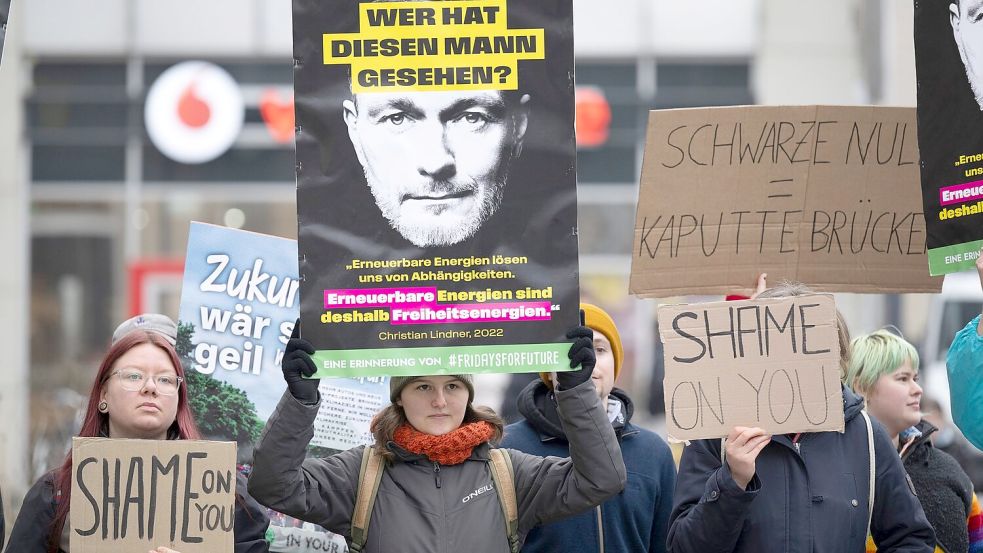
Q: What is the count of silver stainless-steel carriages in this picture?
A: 0